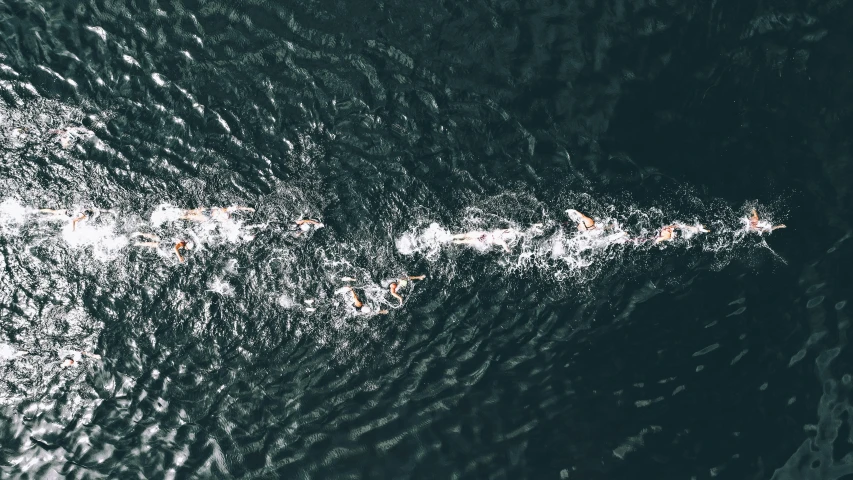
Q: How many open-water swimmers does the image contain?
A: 12